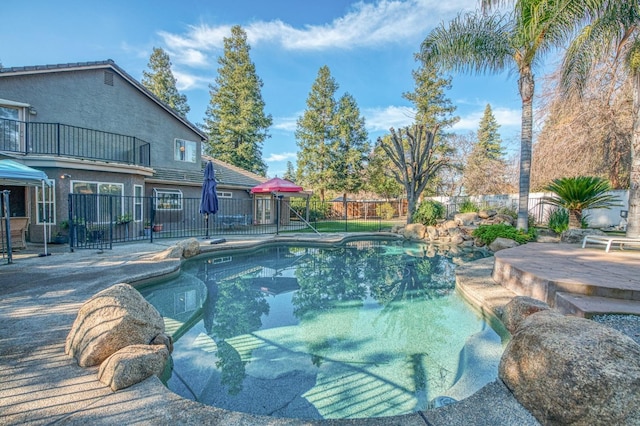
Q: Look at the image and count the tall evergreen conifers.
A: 6